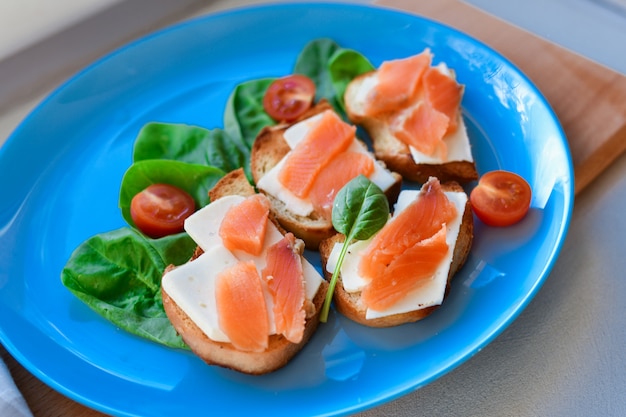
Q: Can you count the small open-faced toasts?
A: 4